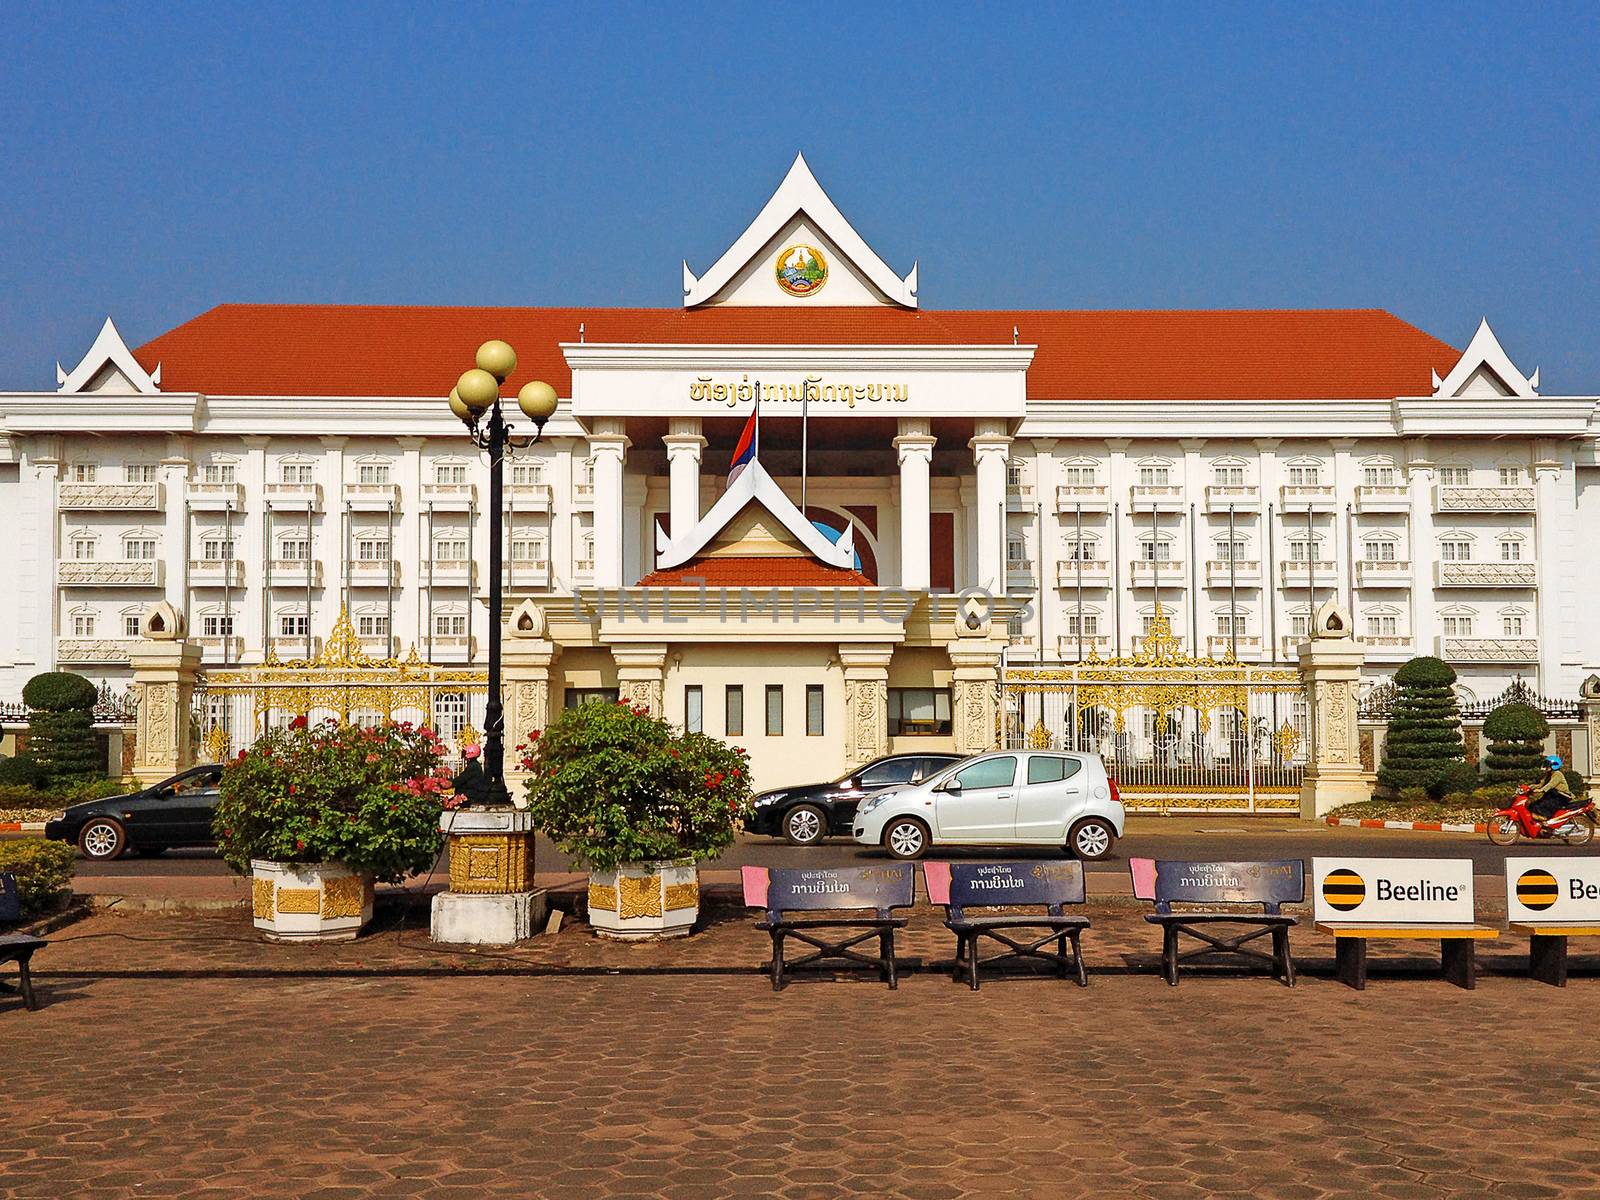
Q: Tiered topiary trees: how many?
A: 3